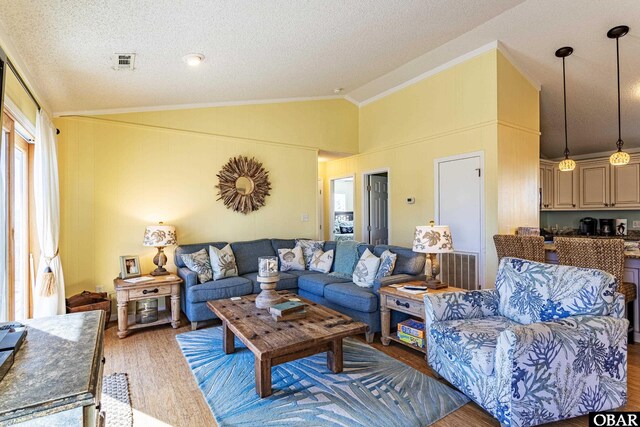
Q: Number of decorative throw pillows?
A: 7